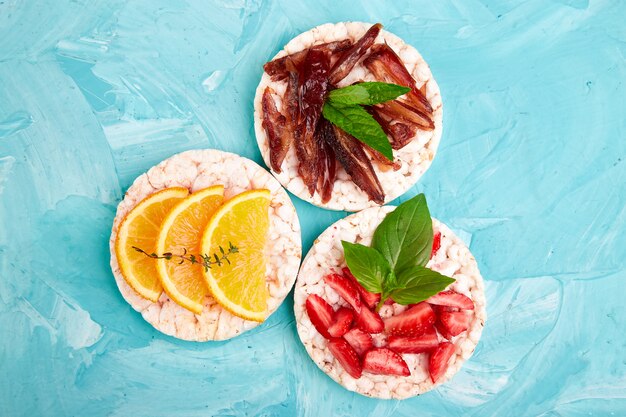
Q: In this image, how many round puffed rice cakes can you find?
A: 3